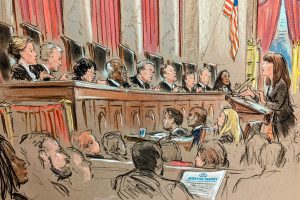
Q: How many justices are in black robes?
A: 9